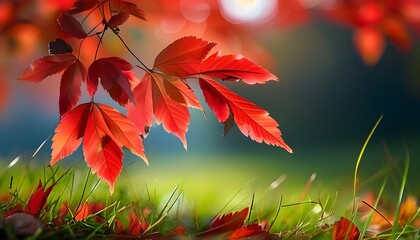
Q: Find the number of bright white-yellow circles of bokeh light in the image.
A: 1